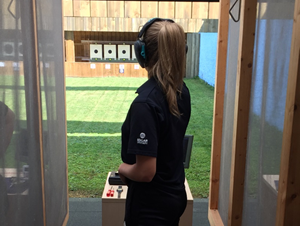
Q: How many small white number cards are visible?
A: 4